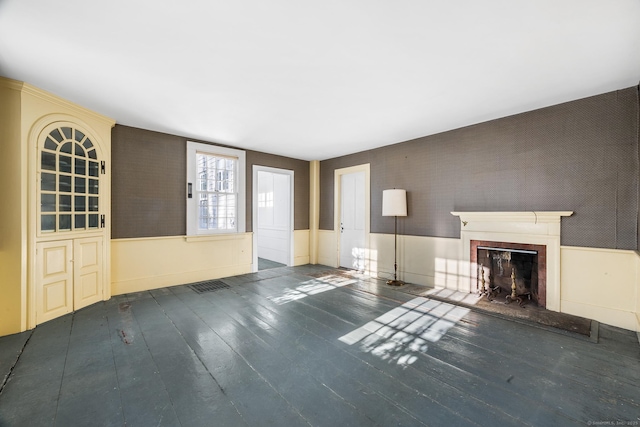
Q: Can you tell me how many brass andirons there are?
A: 2